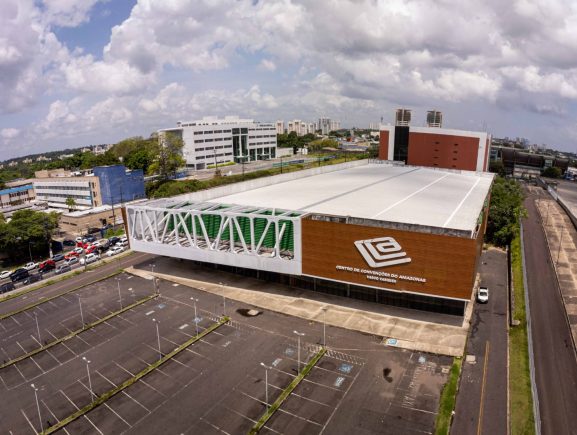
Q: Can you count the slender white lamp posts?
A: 12